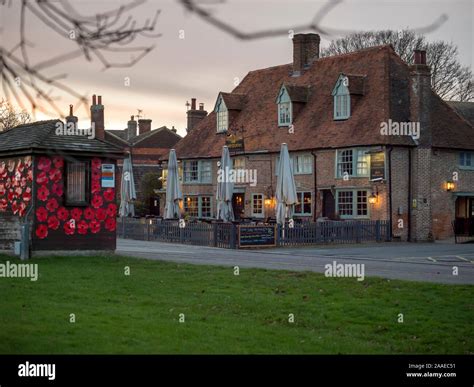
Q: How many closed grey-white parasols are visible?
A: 4